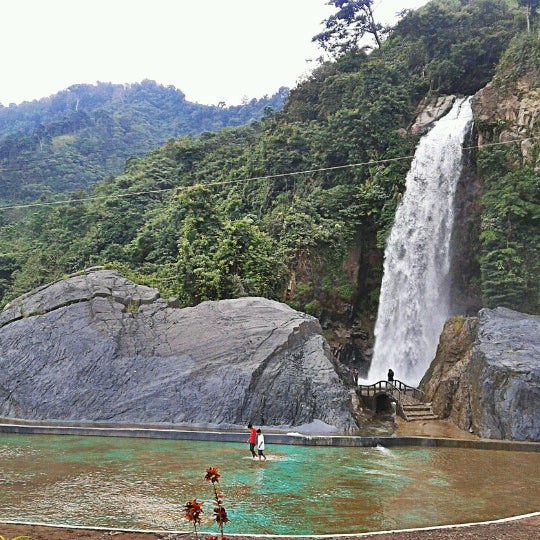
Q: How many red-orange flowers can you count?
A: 3